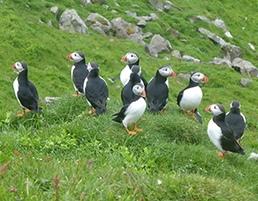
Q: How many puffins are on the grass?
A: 10